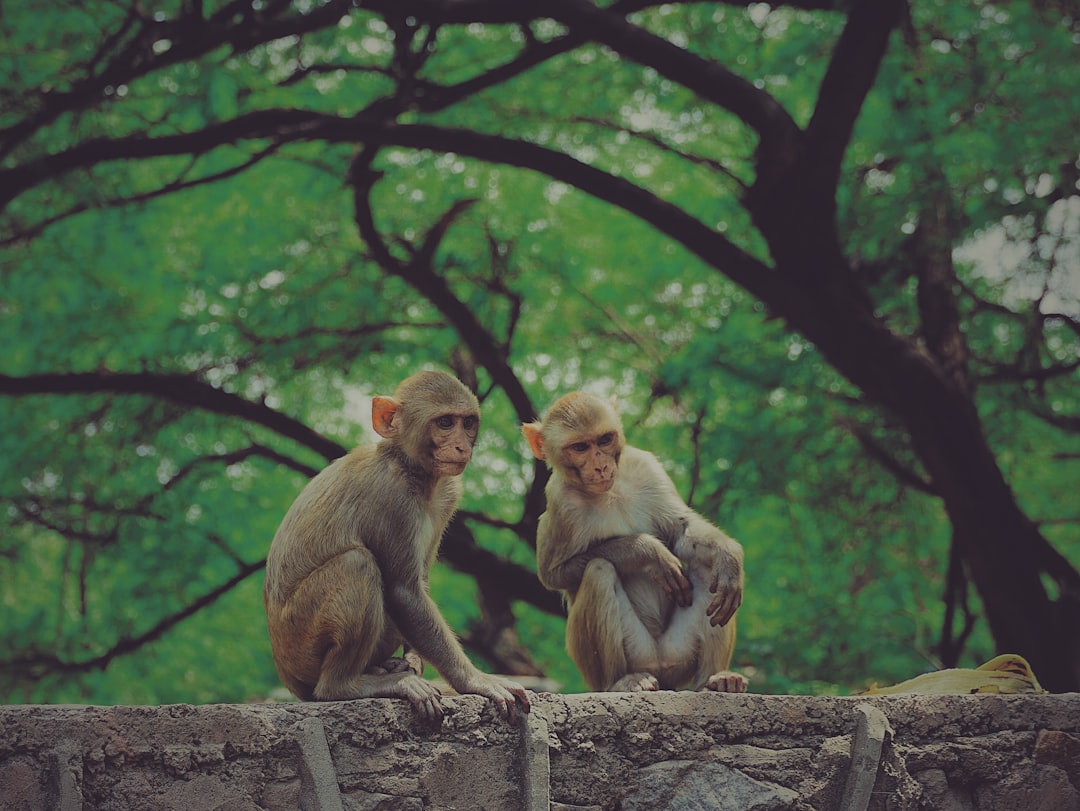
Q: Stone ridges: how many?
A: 4